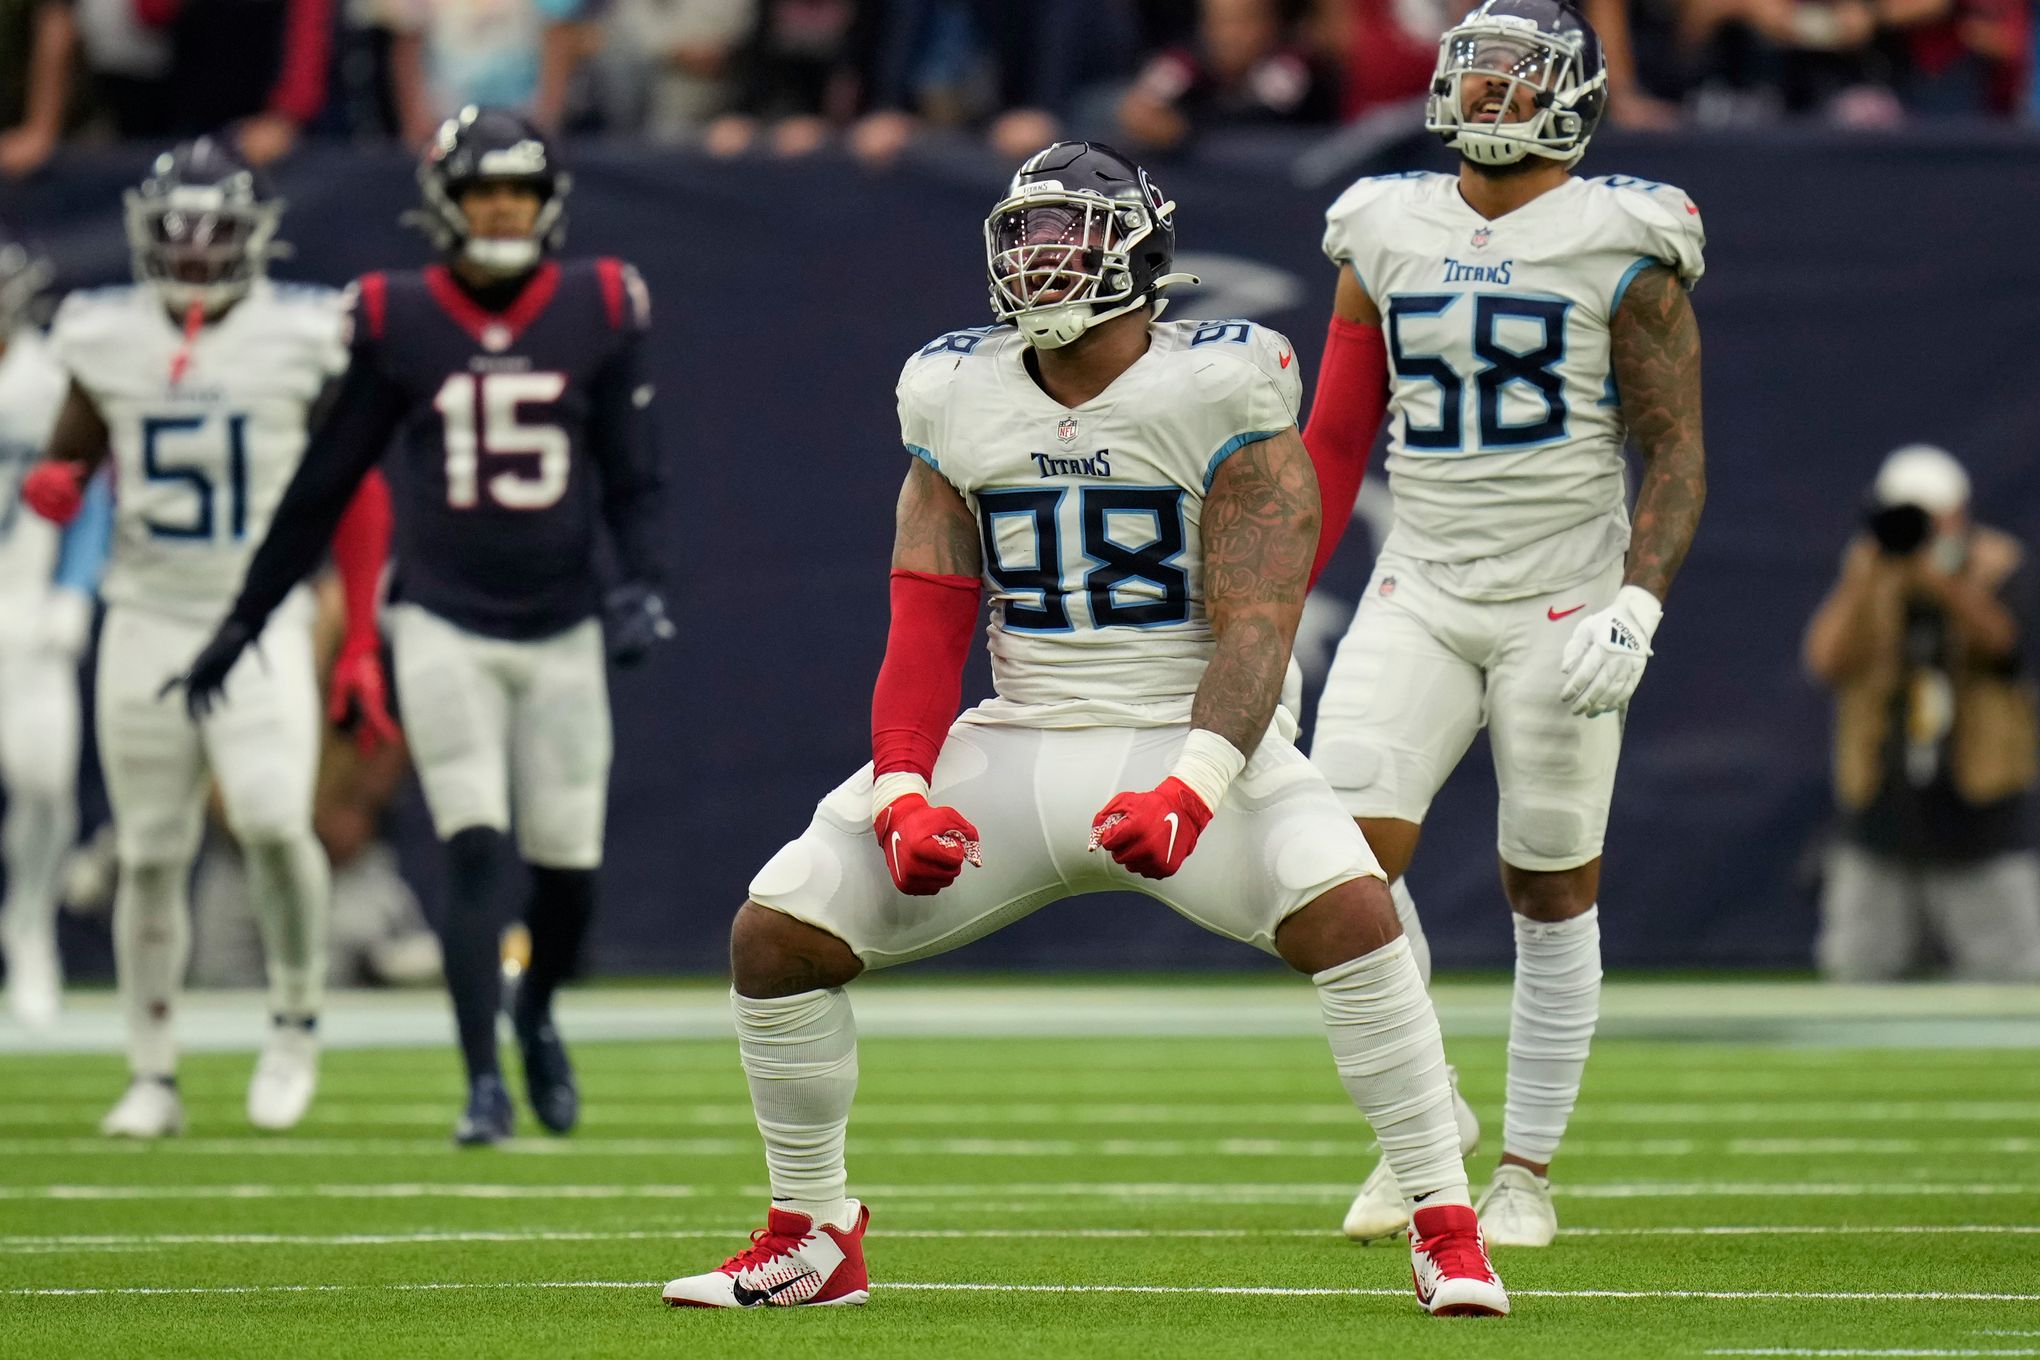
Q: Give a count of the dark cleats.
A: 2